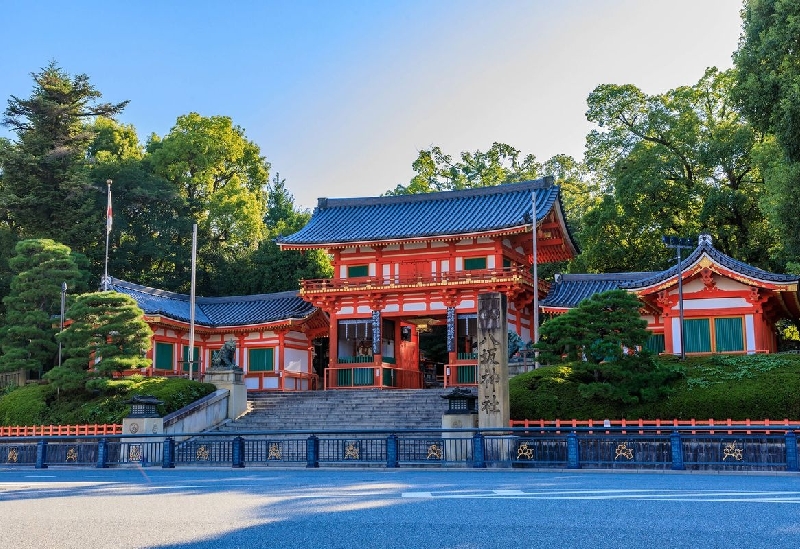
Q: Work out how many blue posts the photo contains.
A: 10